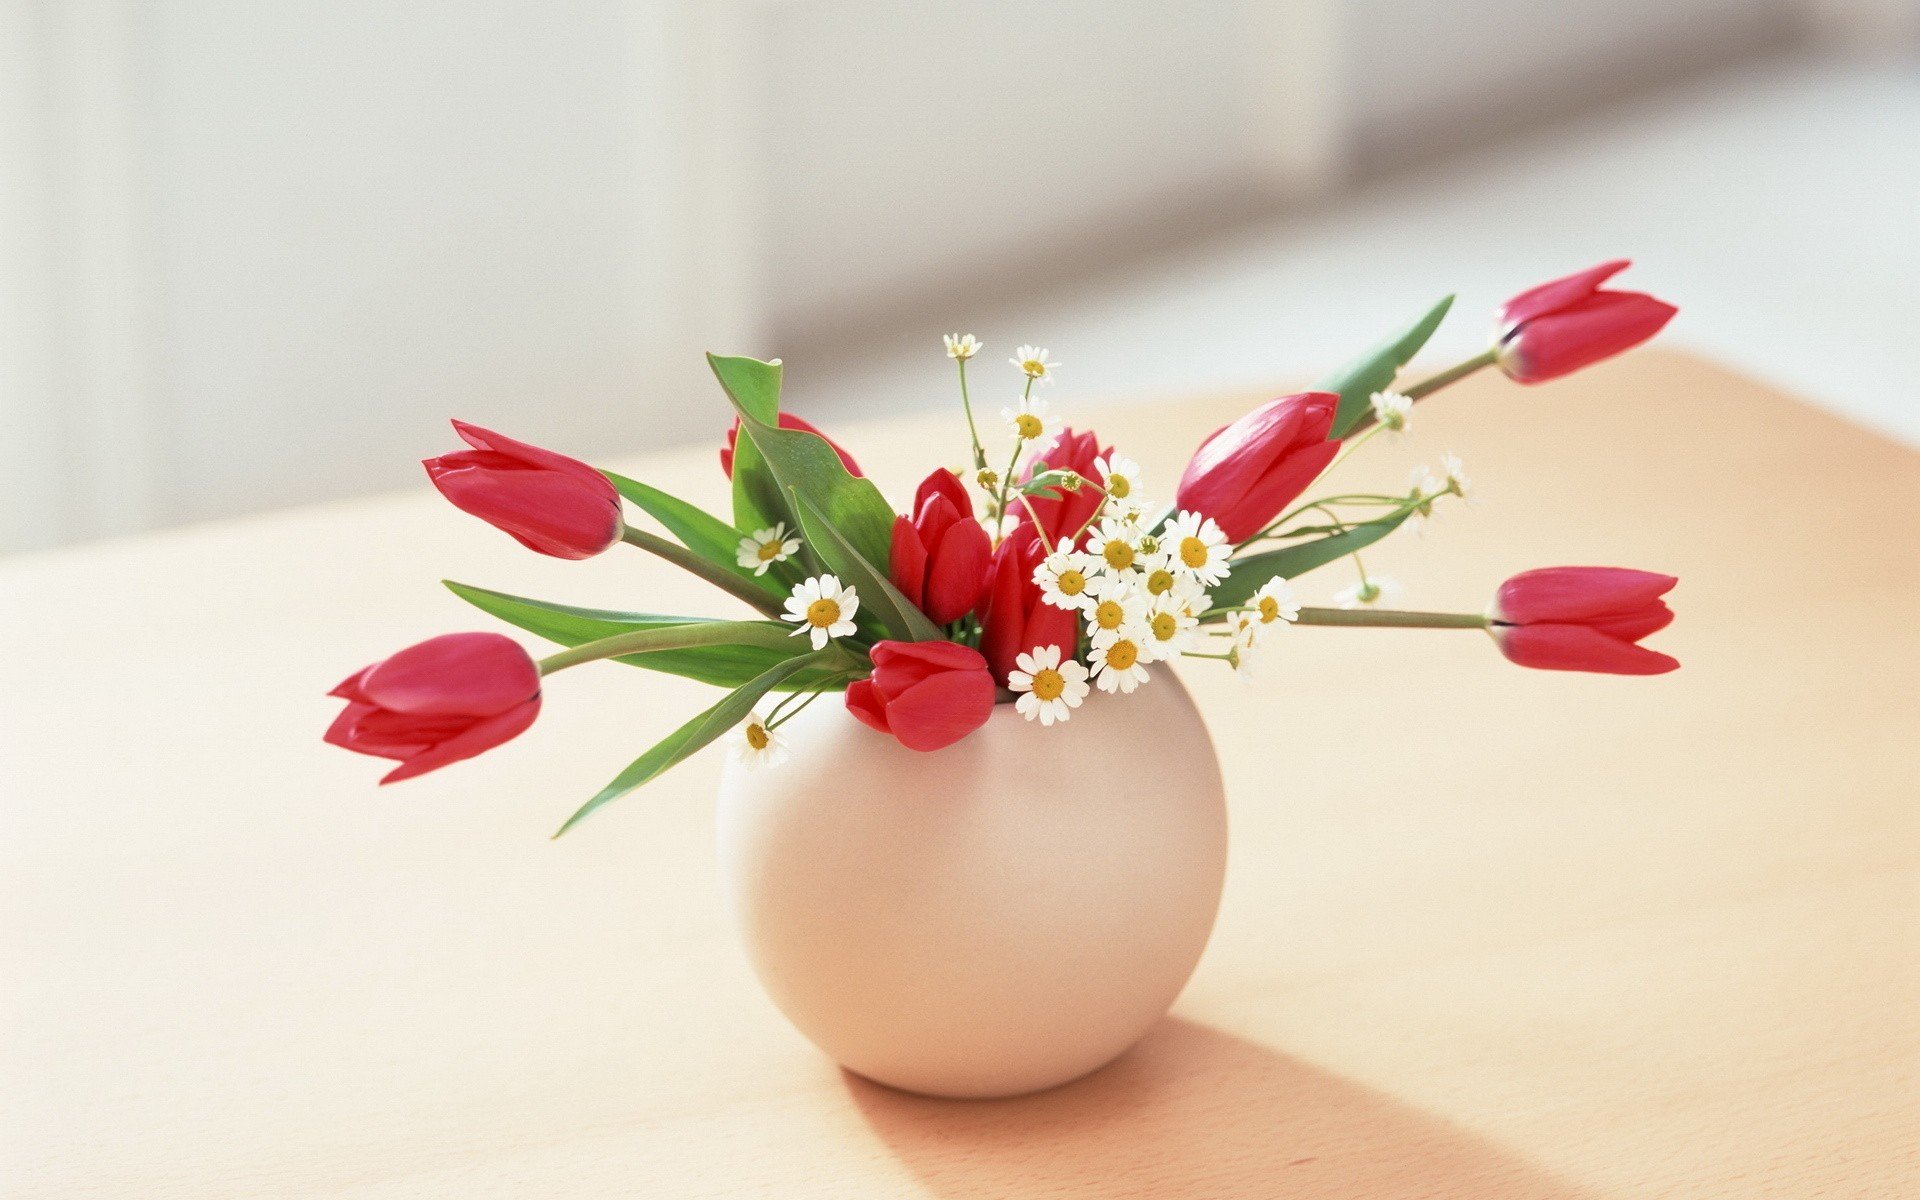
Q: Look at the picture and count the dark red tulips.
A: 10